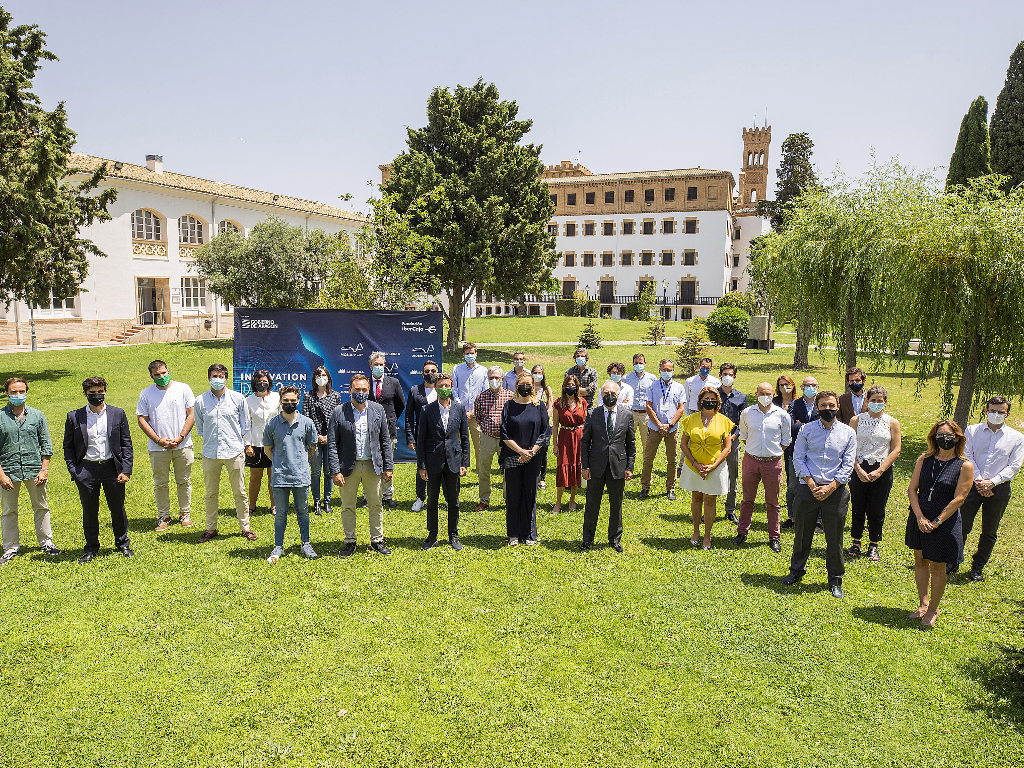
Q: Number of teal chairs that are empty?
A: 0